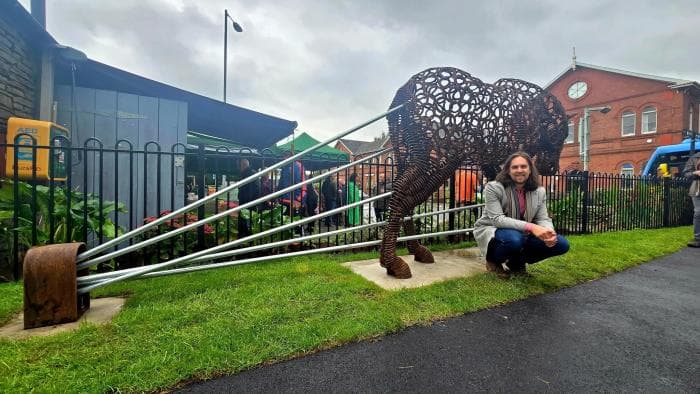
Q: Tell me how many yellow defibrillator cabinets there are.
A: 1